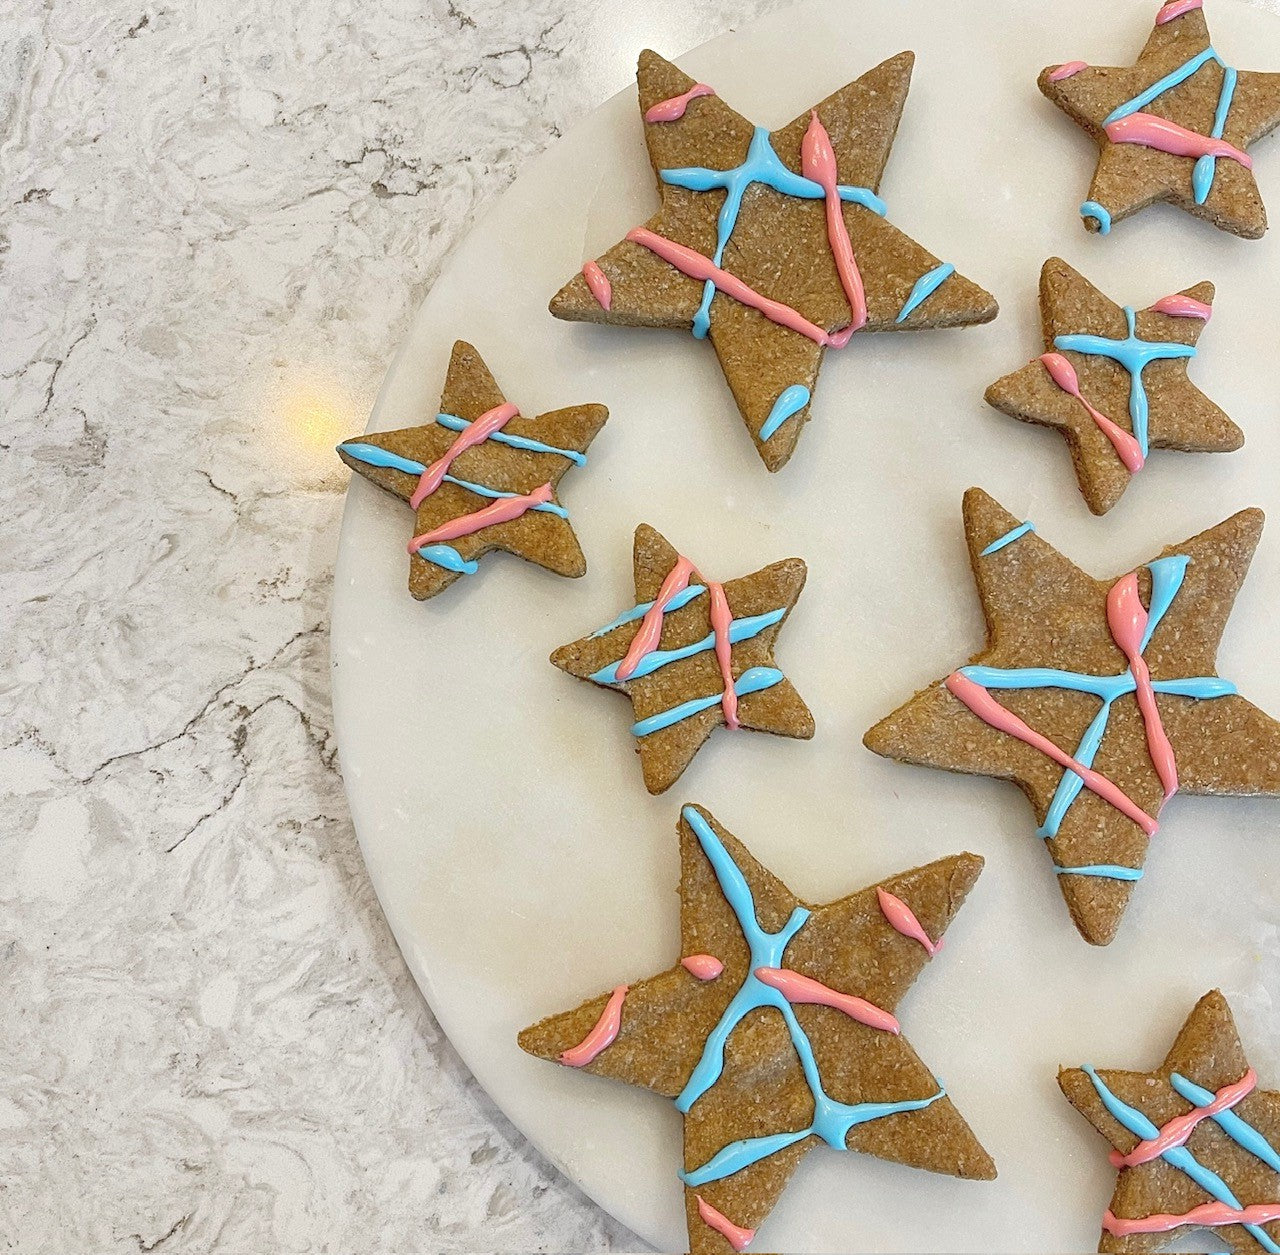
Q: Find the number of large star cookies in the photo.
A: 3